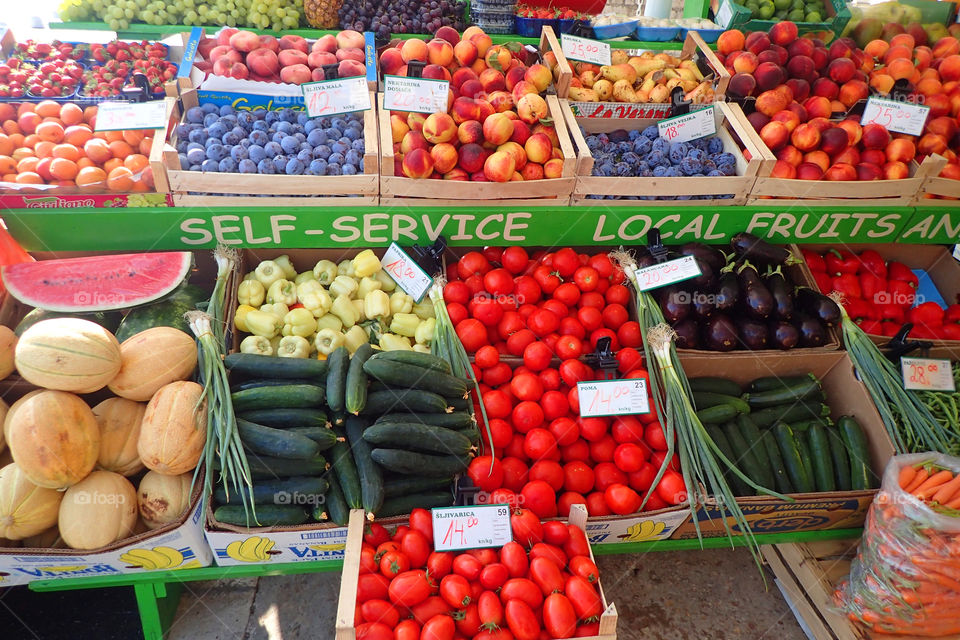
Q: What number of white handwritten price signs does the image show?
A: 11